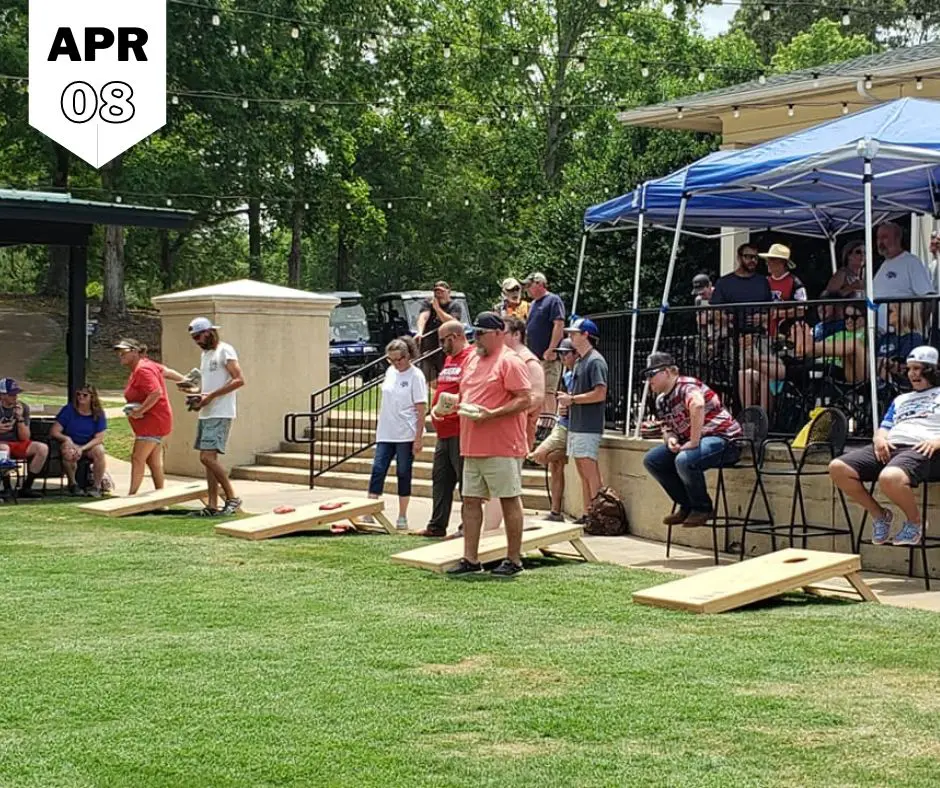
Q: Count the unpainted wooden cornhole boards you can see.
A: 4